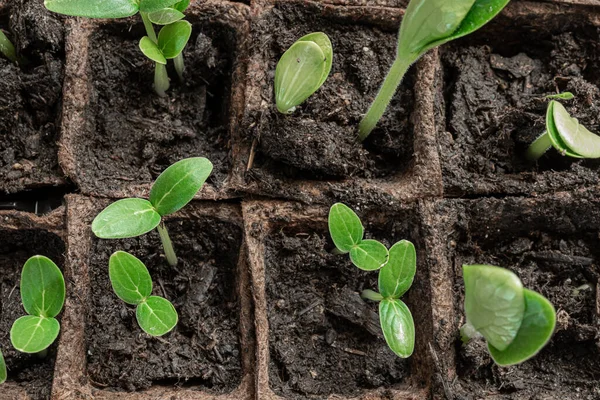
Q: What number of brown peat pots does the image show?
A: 8